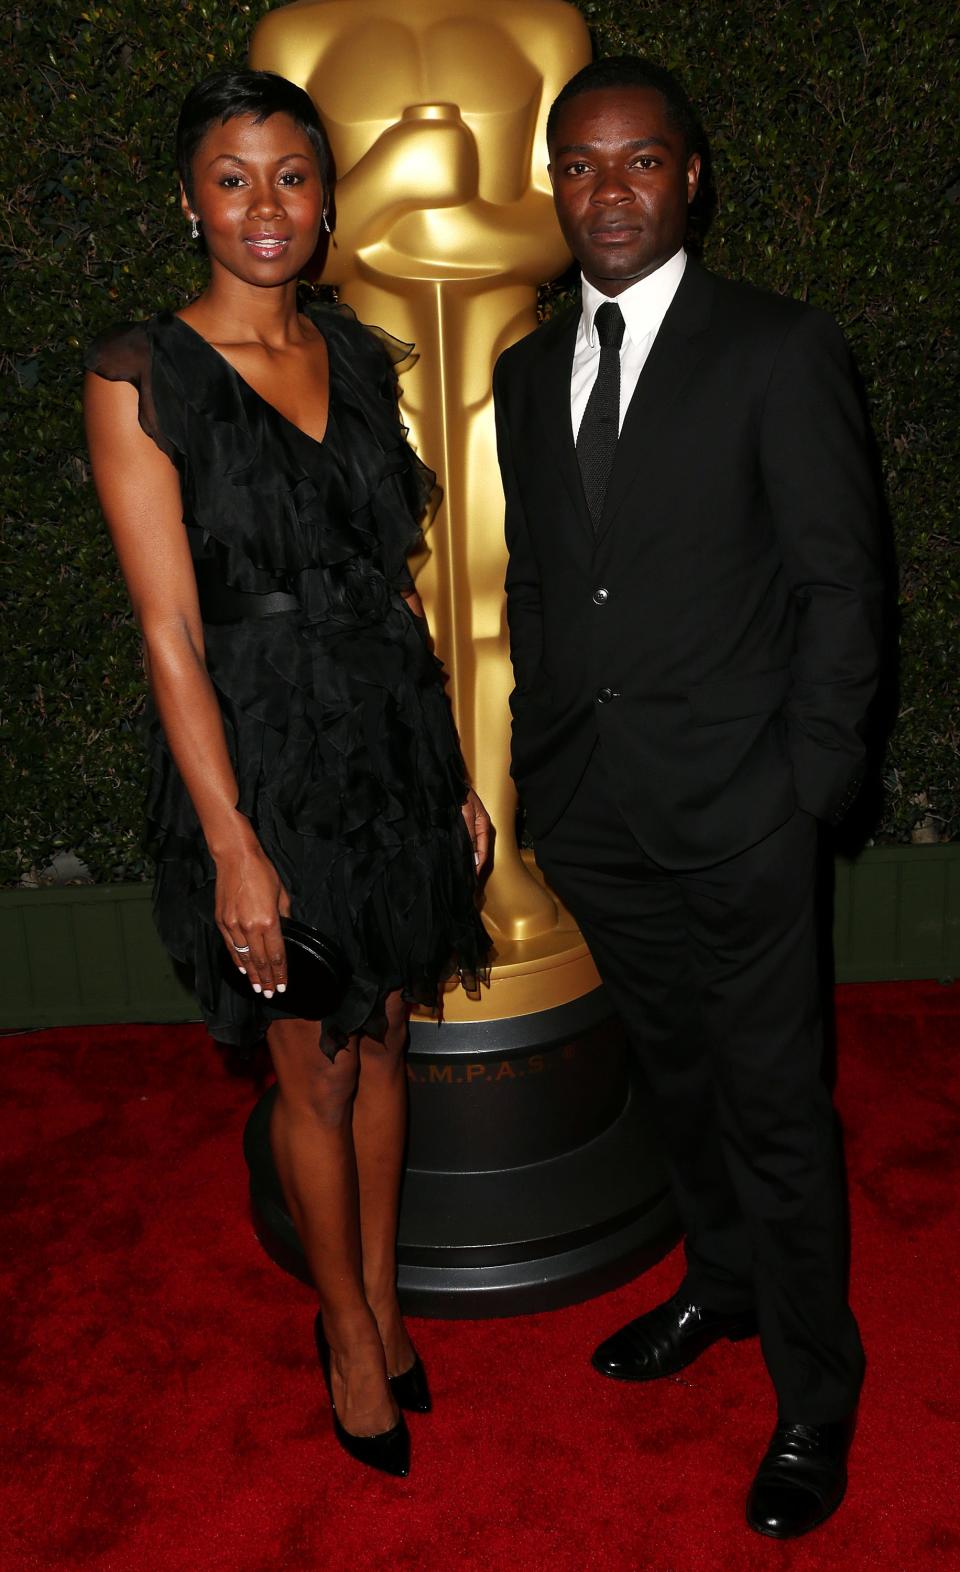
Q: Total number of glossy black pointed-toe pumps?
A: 2